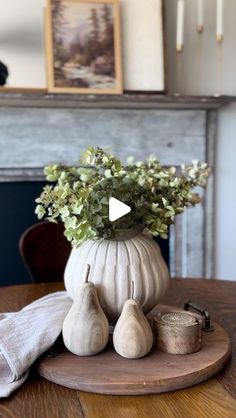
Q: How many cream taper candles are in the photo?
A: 3